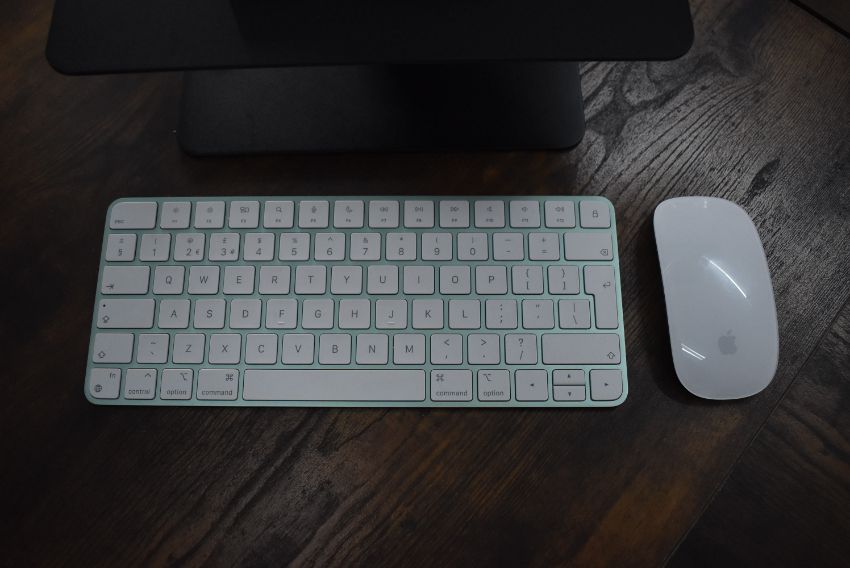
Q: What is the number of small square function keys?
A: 12